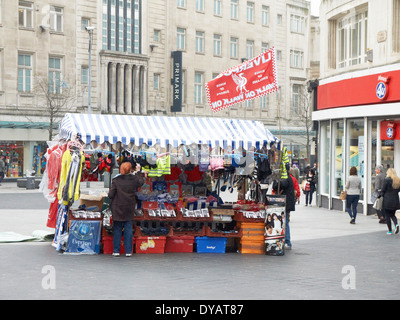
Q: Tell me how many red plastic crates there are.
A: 3